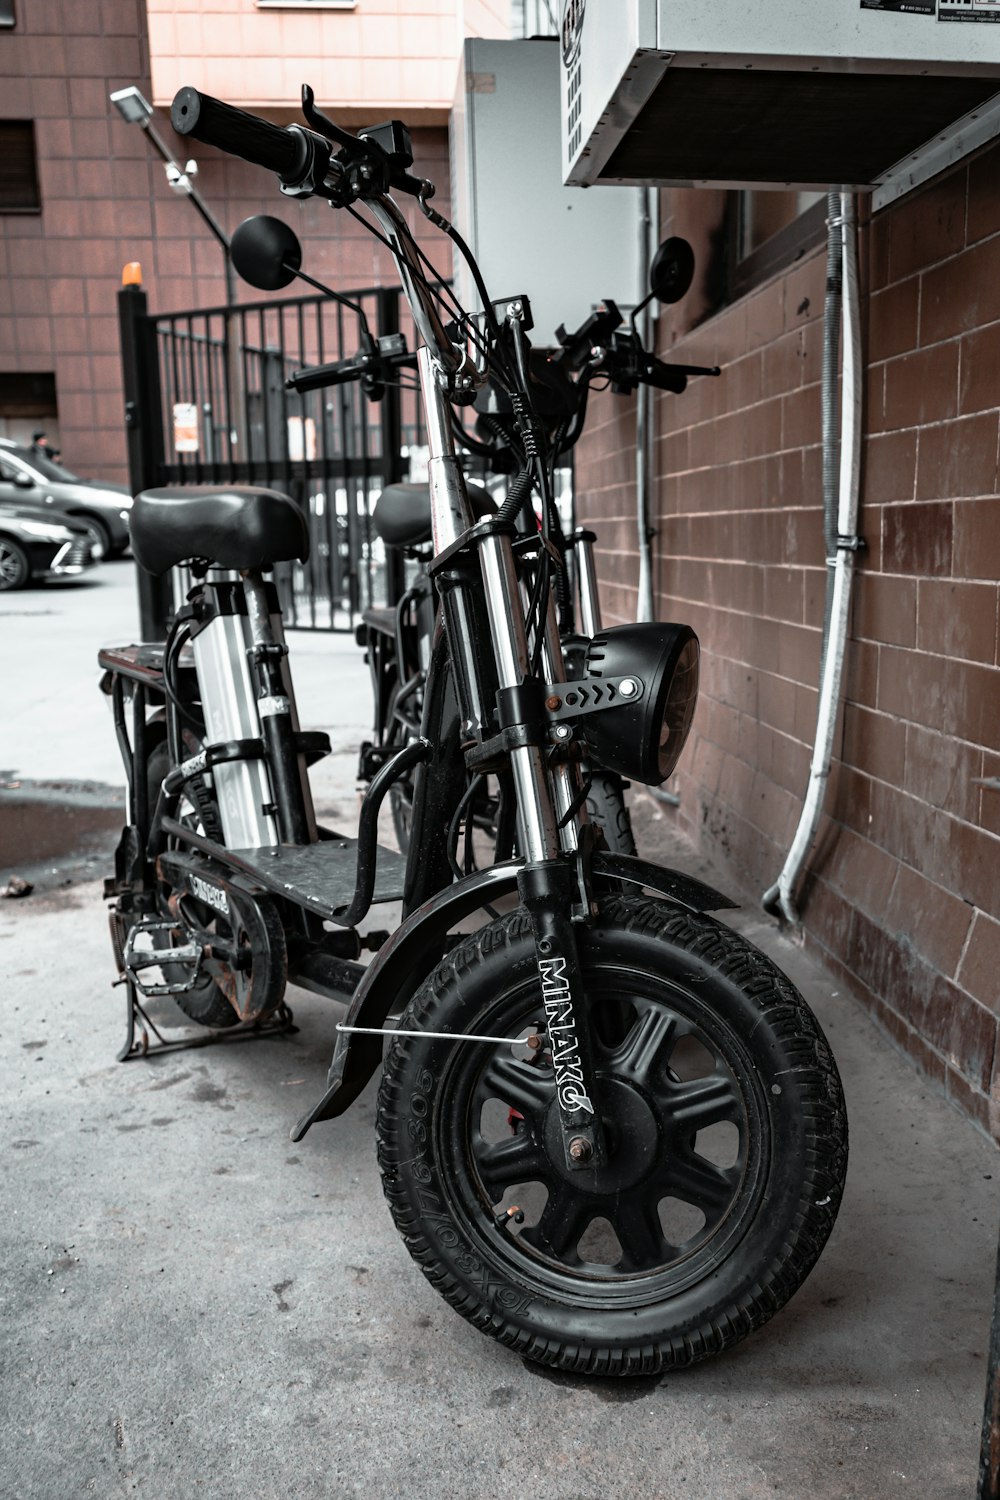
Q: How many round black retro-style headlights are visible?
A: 1